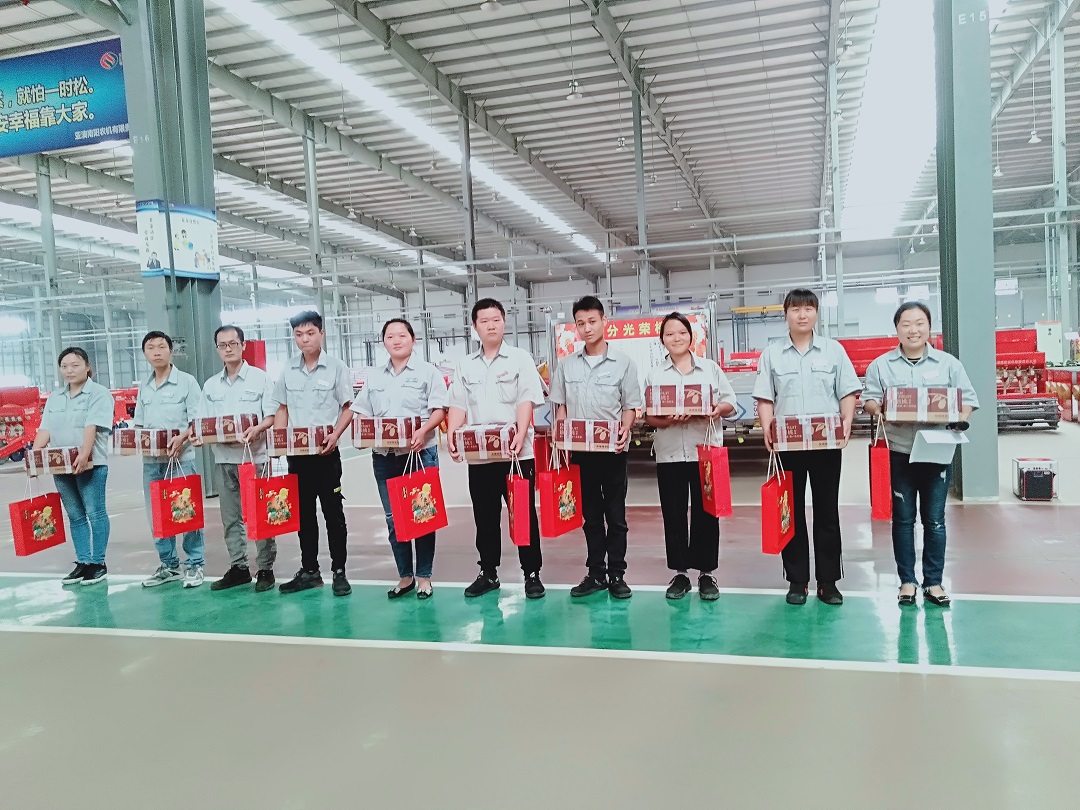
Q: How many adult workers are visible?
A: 10